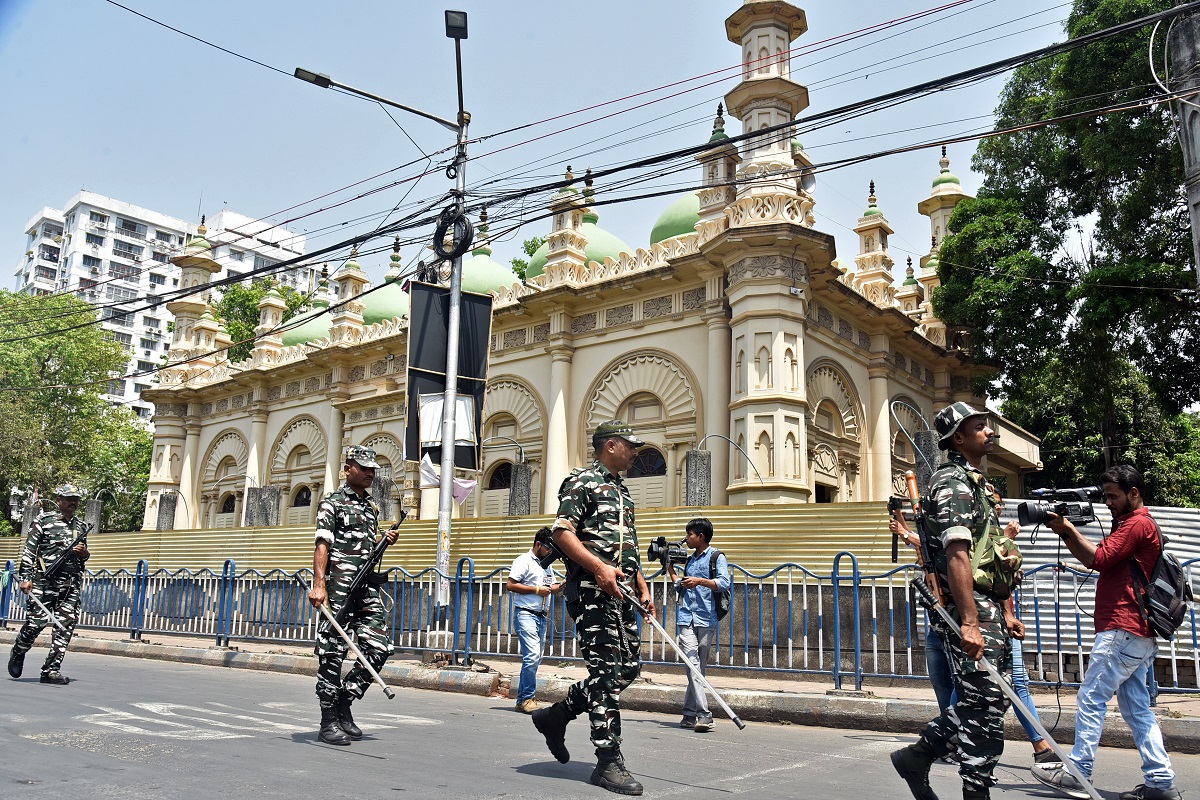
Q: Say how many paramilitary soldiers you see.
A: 4